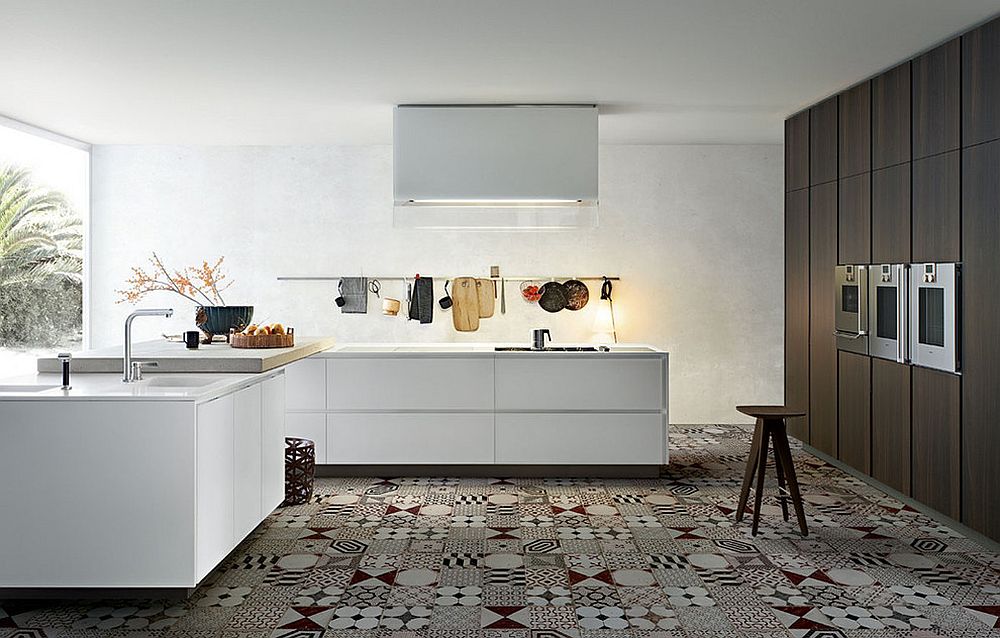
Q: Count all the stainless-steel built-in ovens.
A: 3